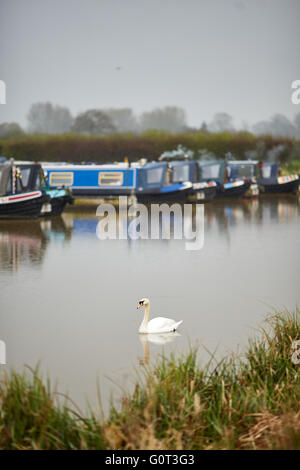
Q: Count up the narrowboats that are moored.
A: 7